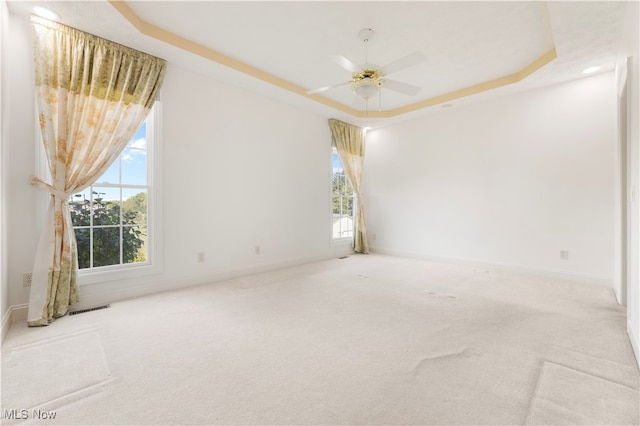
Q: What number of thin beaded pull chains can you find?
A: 2